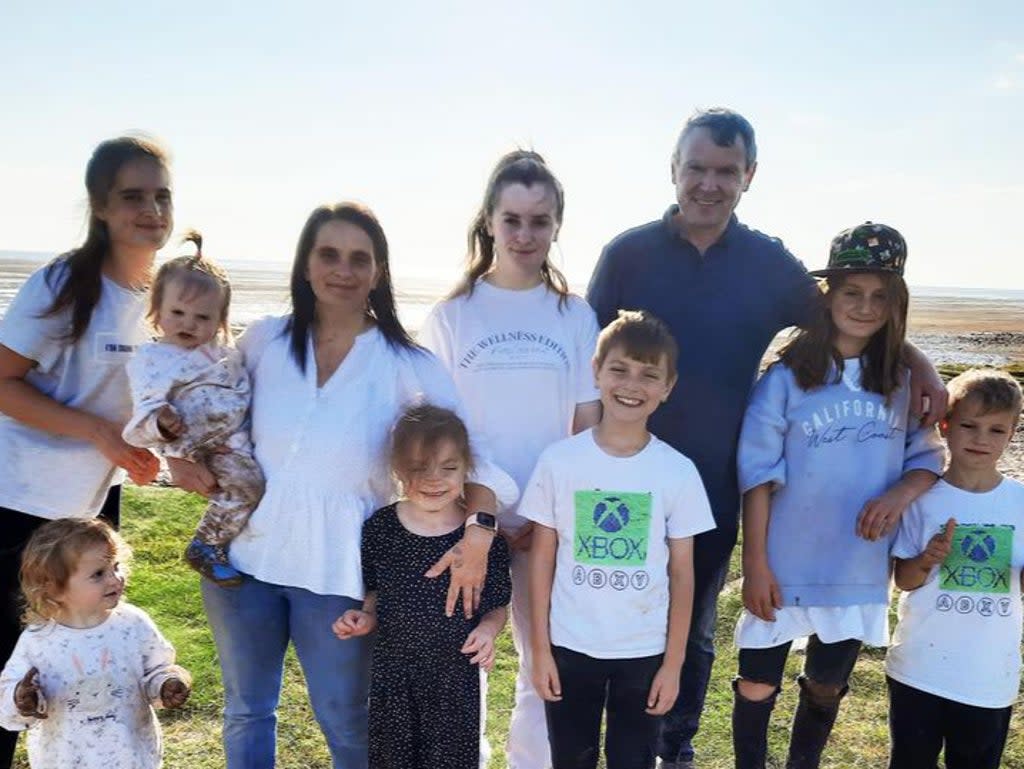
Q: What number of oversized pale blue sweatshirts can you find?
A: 1